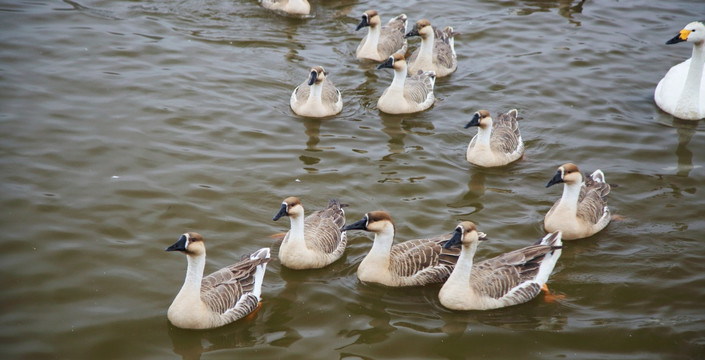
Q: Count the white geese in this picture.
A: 1